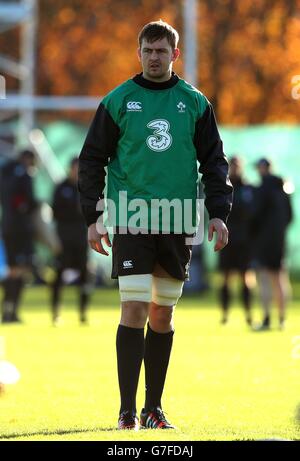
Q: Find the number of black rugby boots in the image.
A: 2